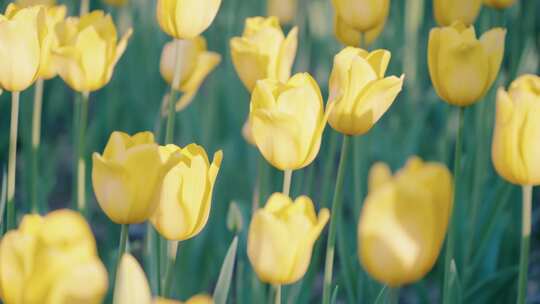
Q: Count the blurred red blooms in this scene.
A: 0